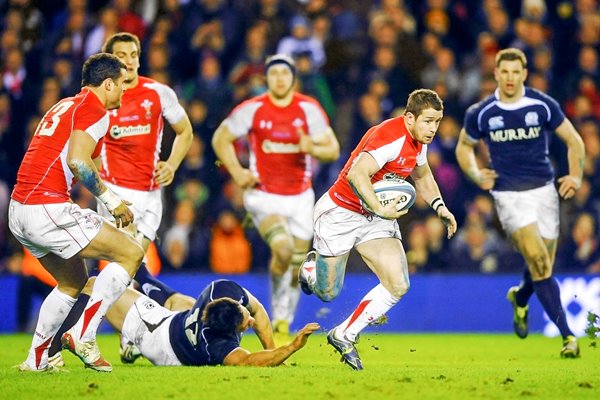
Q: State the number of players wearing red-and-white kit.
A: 4